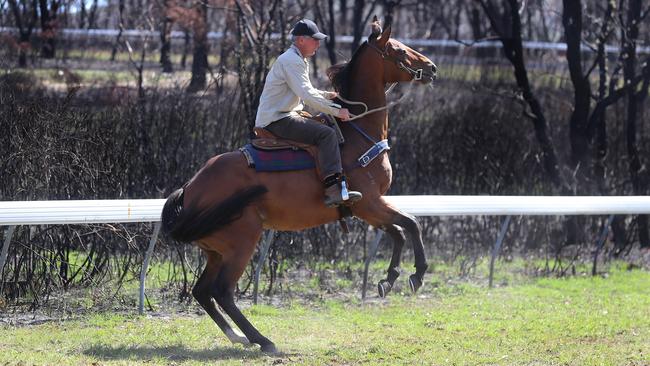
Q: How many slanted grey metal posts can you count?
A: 6